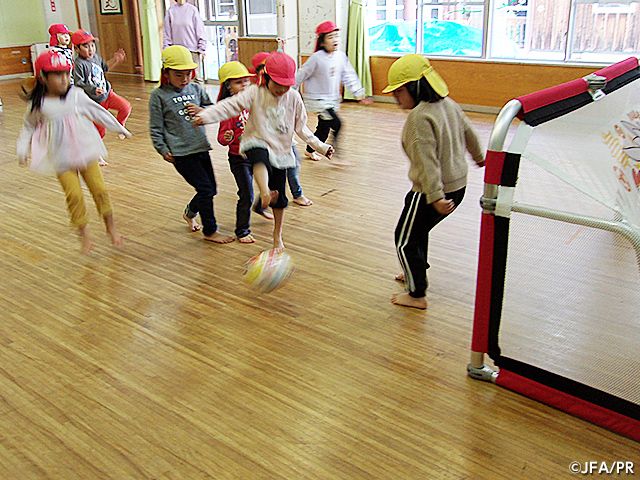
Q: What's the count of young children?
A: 9